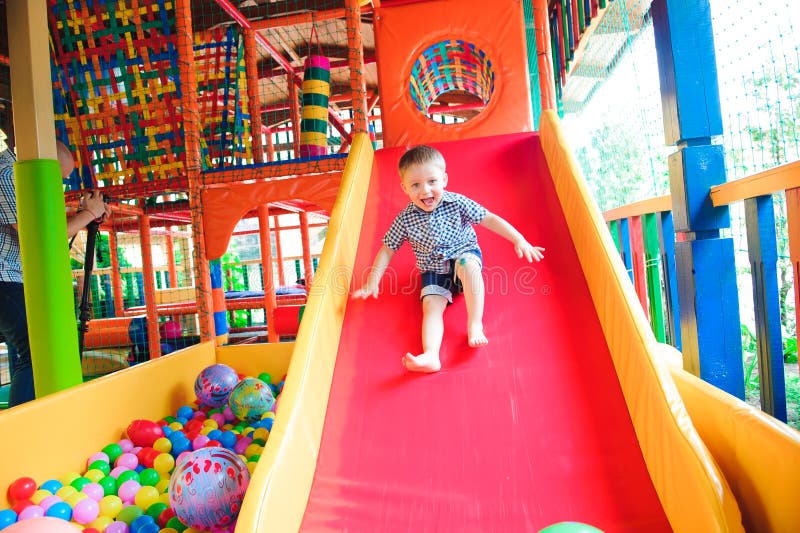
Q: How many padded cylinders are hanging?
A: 1